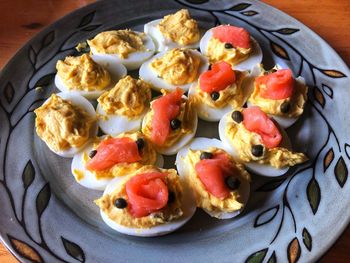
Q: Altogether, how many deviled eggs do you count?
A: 14